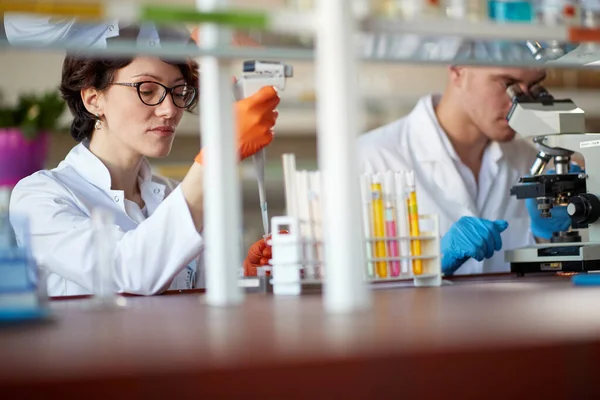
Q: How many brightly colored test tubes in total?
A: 3